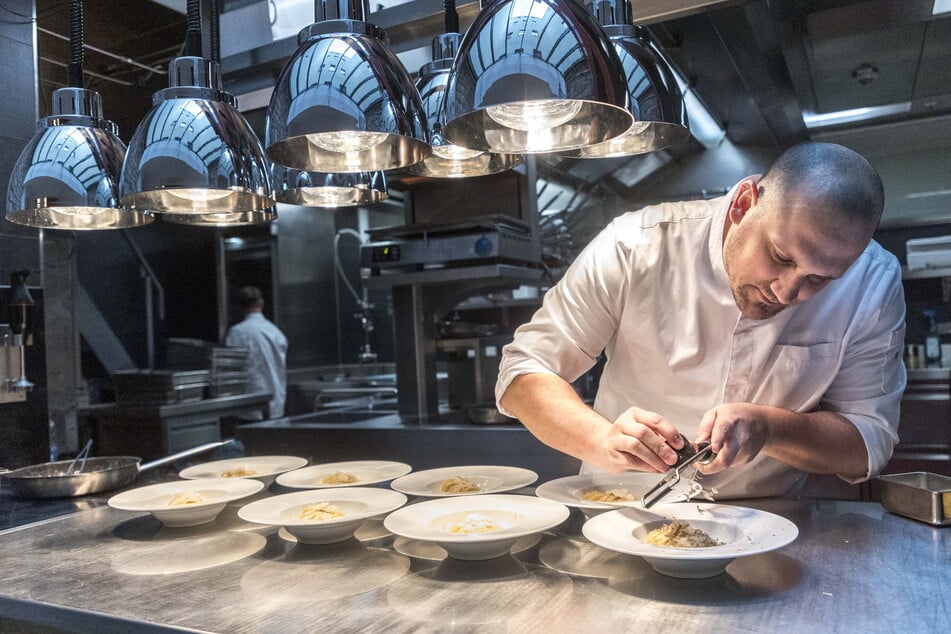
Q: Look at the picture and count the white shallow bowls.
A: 8